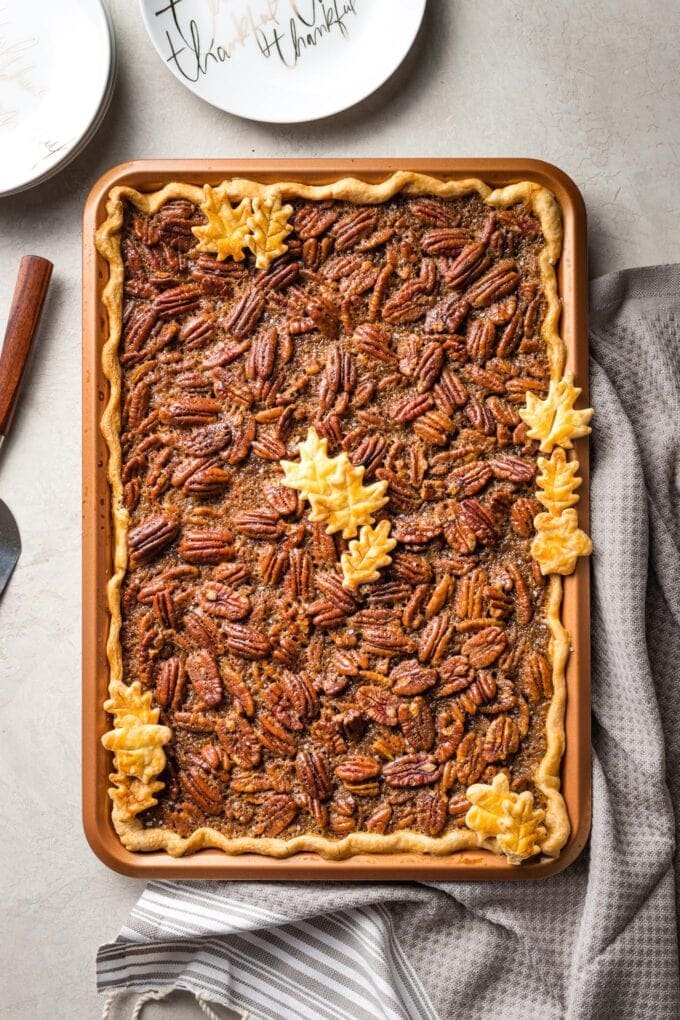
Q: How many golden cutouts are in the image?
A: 13